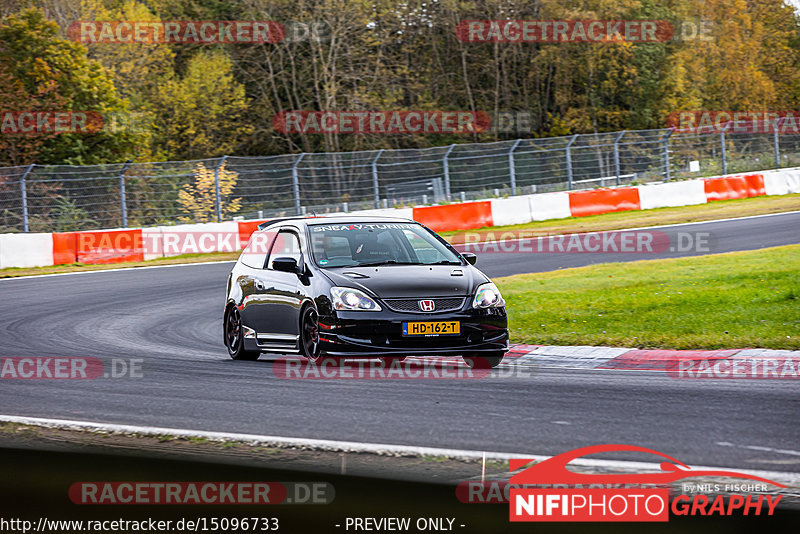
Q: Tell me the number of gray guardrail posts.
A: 12